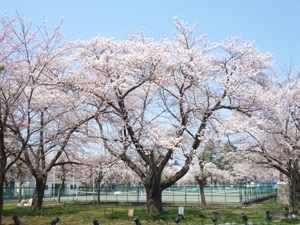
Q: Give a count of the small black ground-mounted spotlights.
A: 10